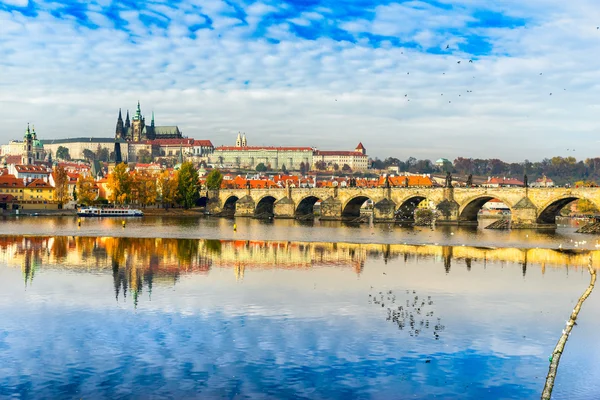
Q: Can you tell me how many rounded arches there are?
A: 8